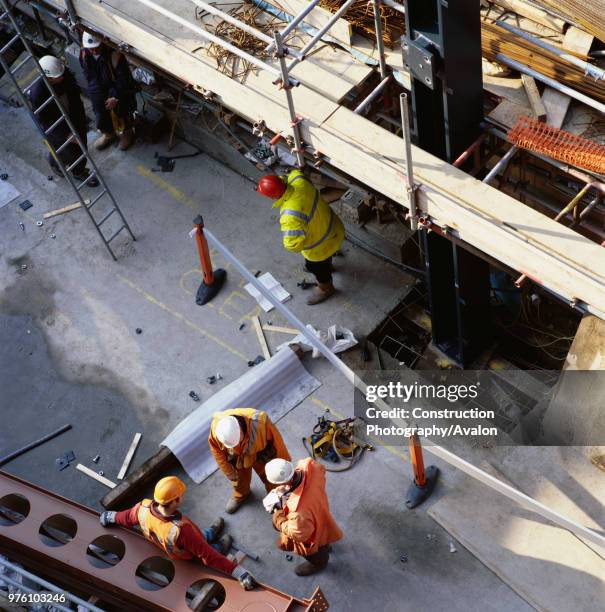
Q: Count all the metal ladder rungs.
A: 12